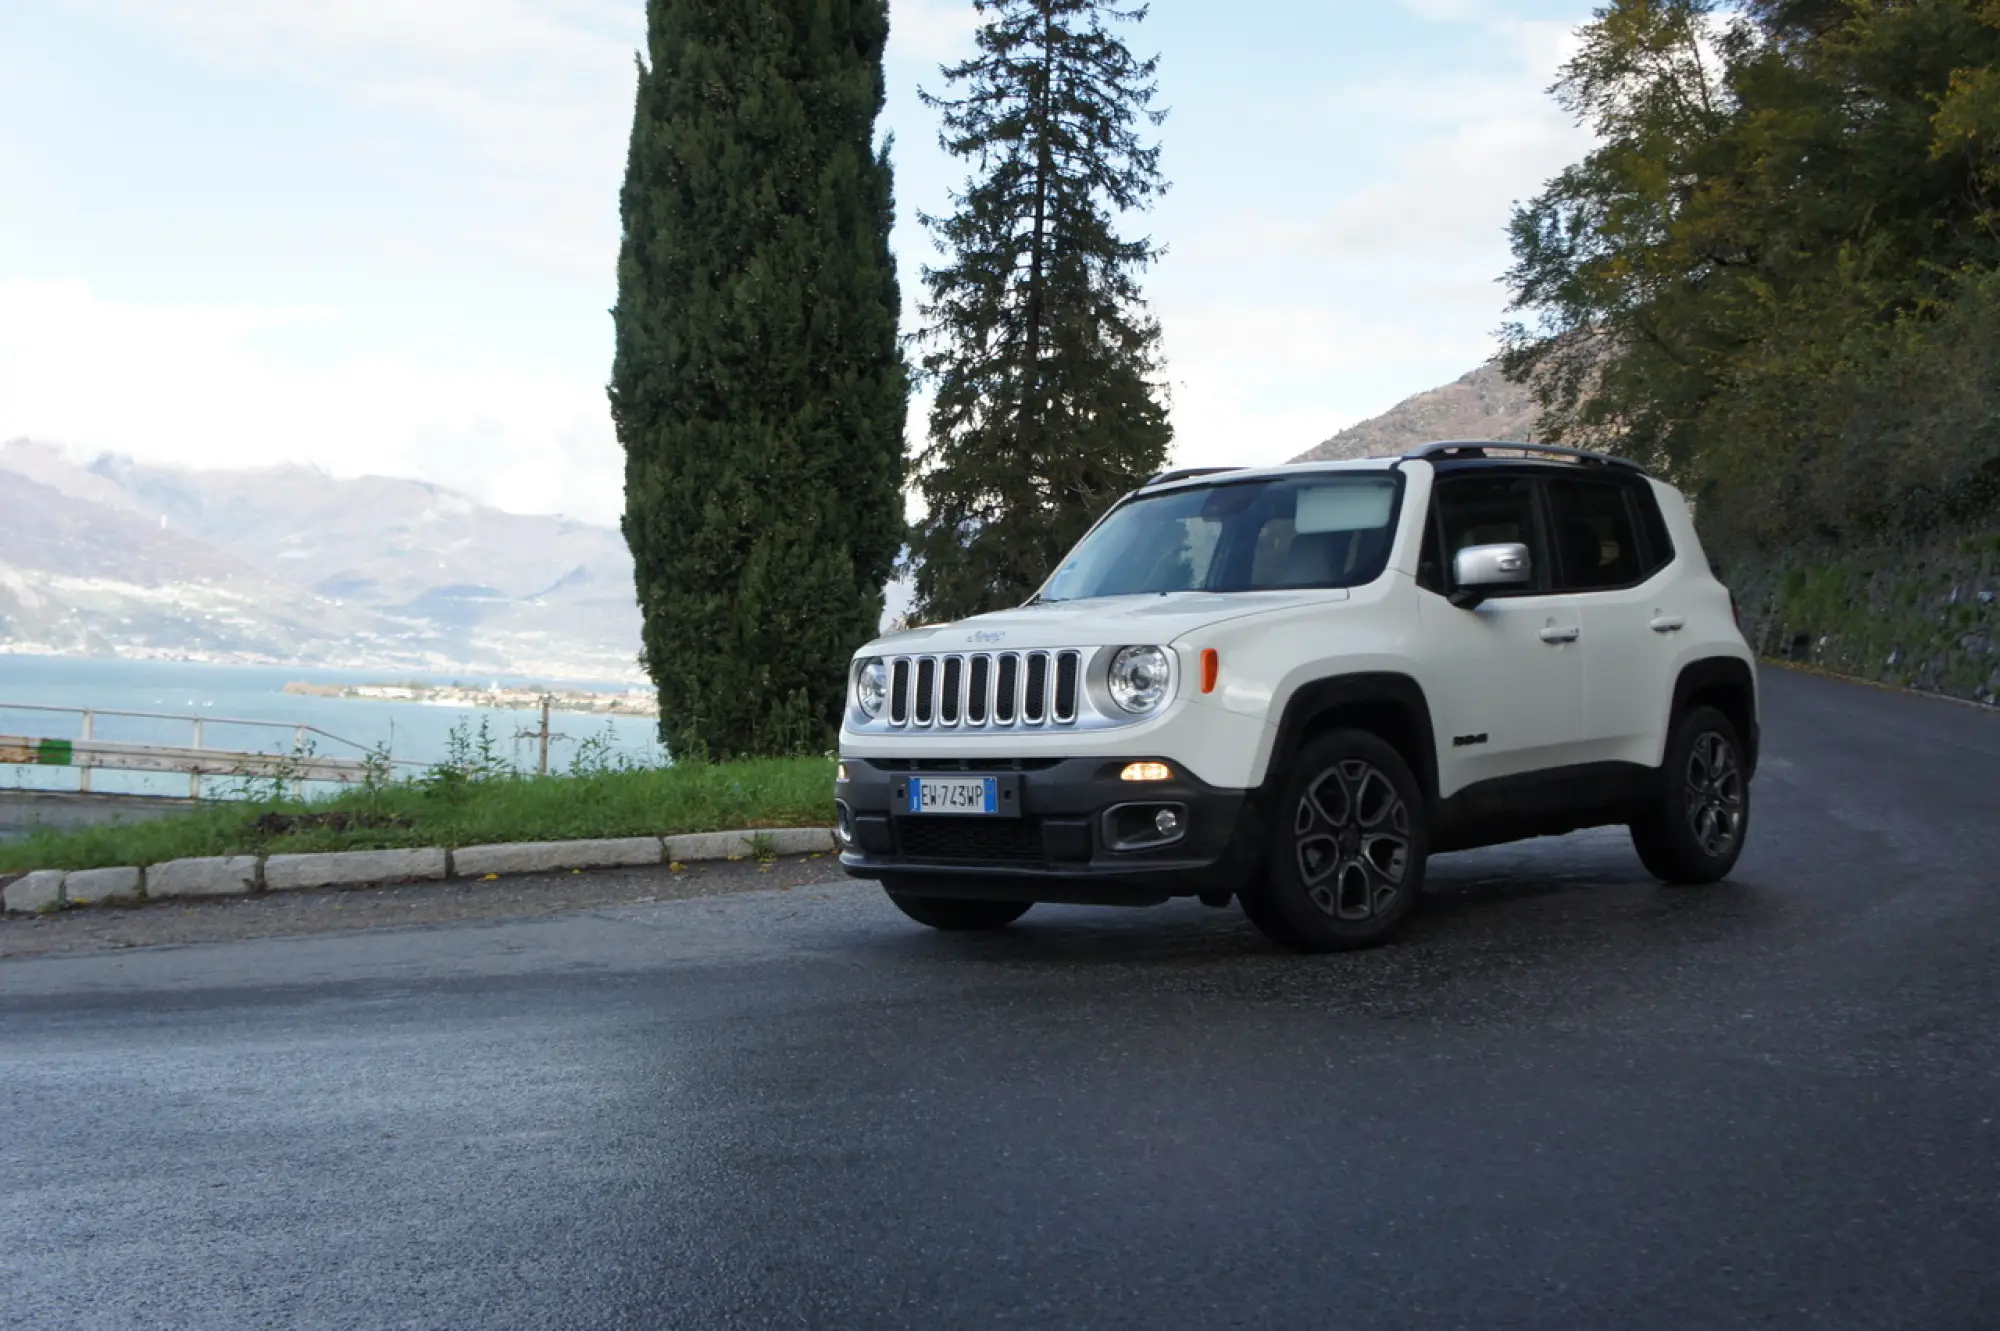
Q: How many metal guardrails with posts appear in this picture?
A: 1